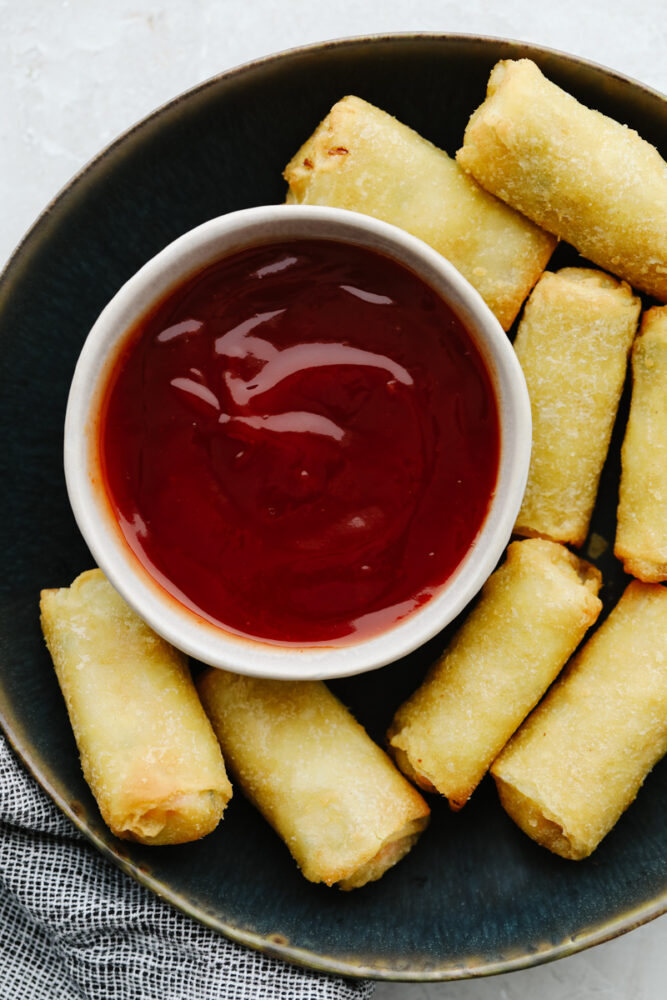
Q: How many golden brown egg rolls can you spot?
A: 8